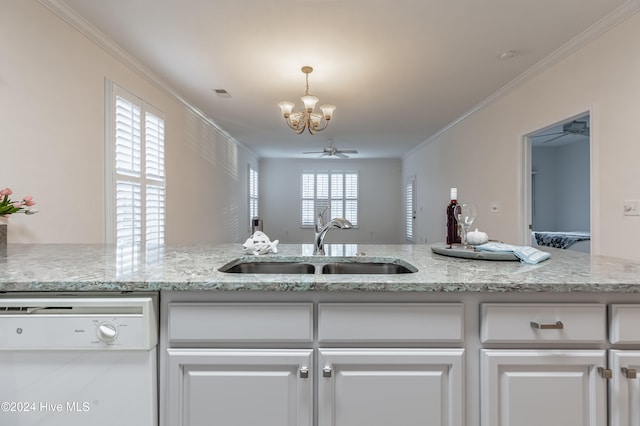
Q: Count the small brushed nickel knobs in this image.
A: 4